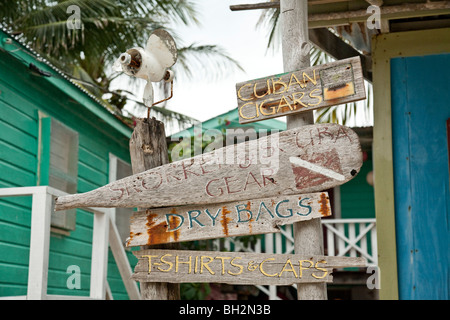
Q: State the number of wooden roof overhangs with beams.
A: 1